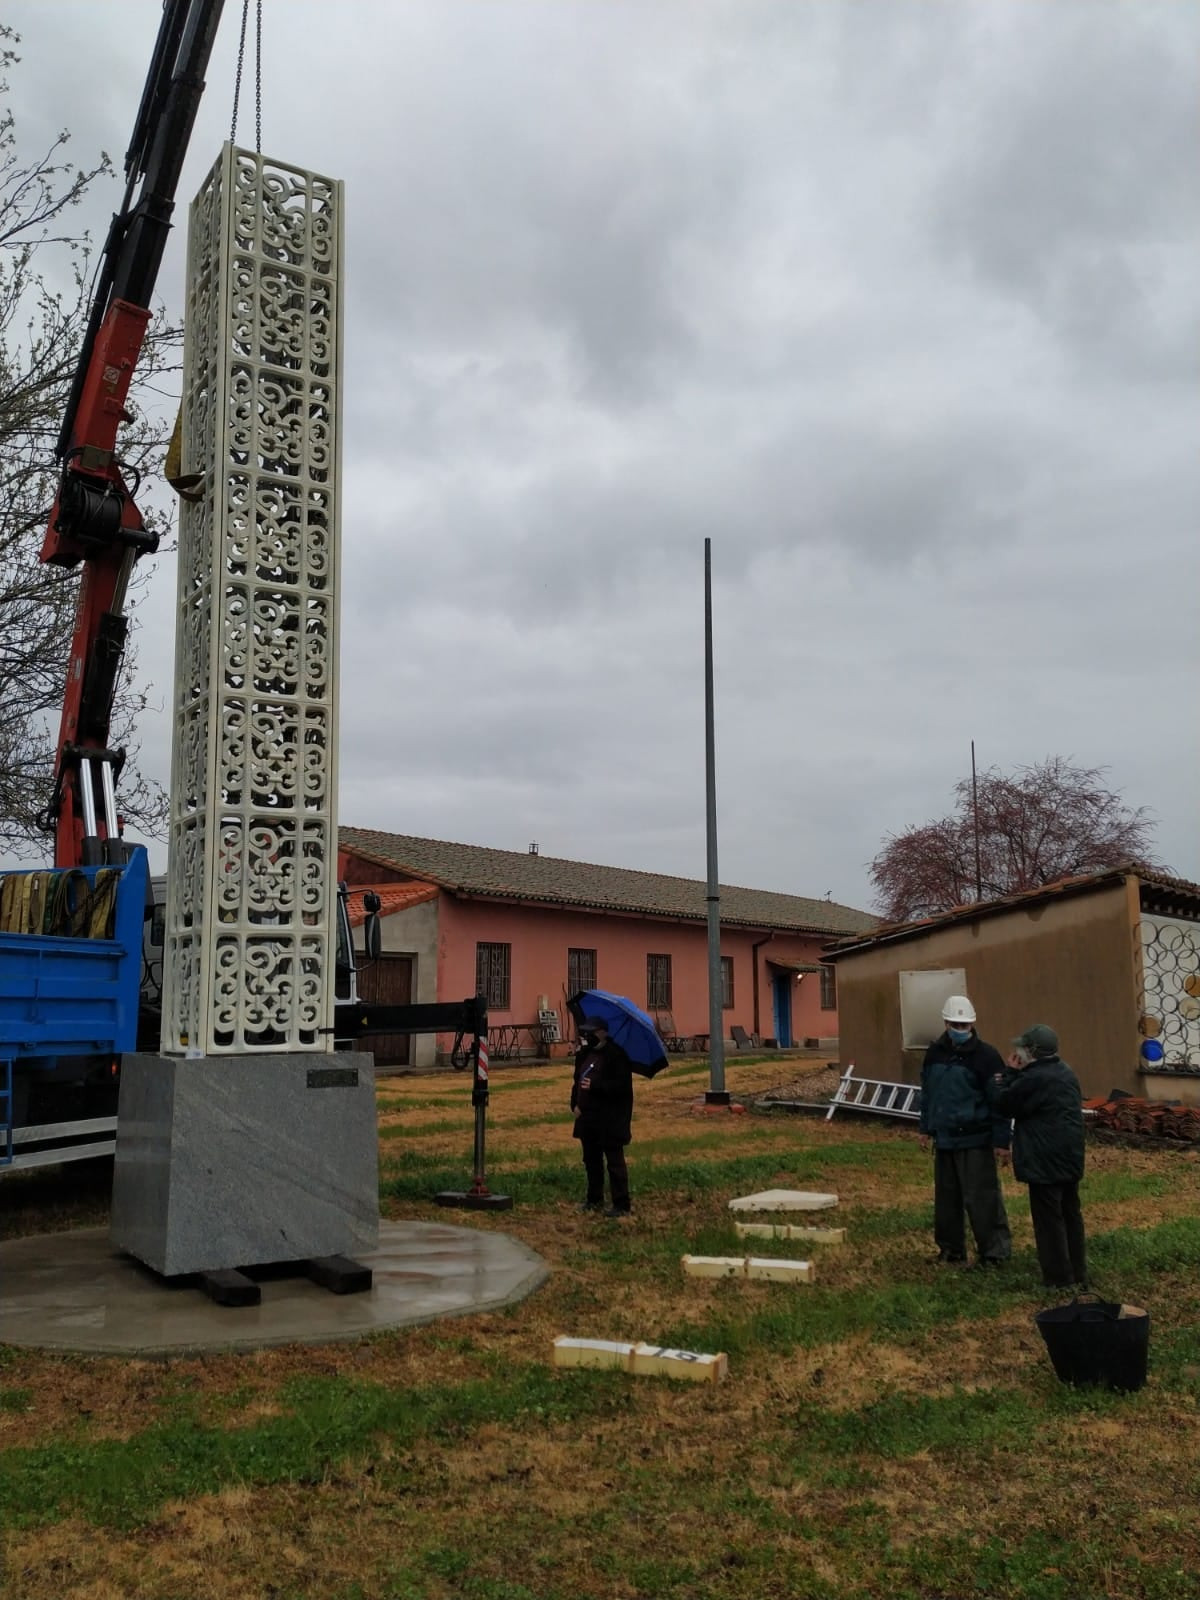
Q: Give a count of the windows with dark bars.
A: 5